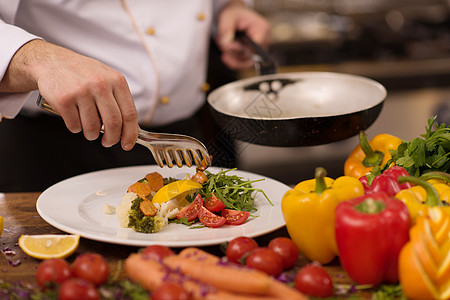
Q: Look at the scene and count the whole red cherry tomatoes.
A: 9